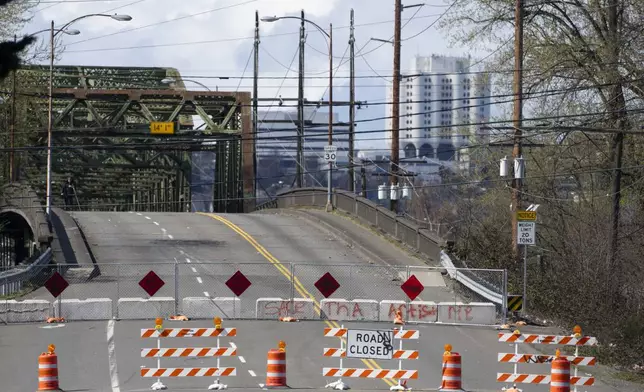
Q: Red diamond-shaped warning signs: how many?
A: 5